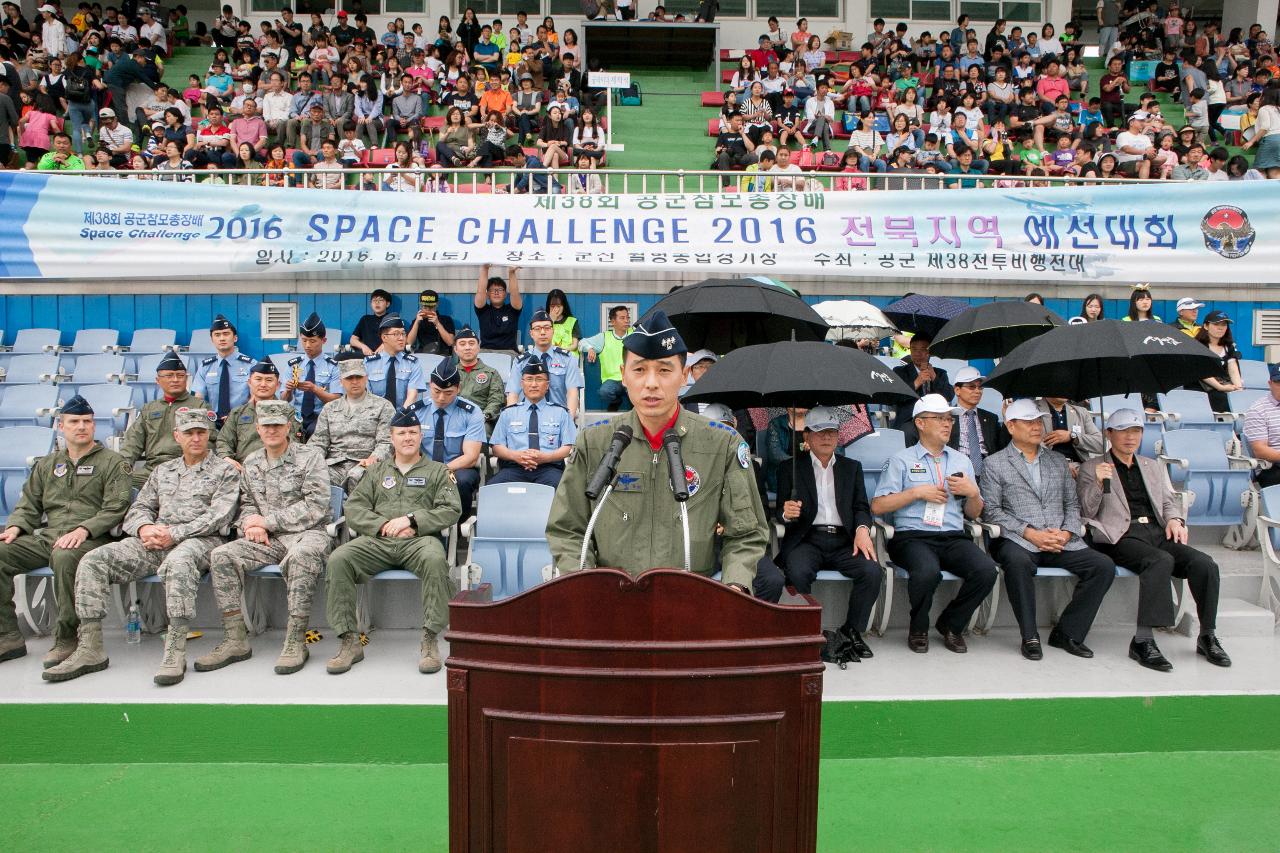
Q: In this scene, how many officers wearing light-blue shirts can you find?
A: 6